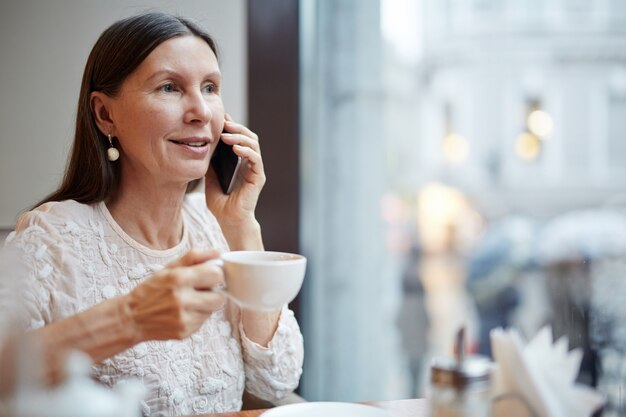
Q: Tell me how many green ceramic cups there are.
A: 0